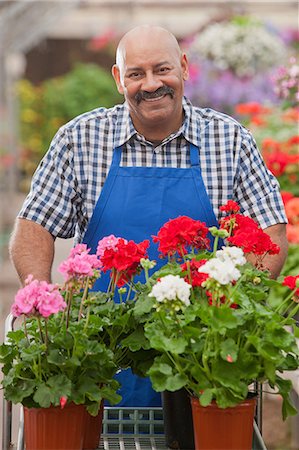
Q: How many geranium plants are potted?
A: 4